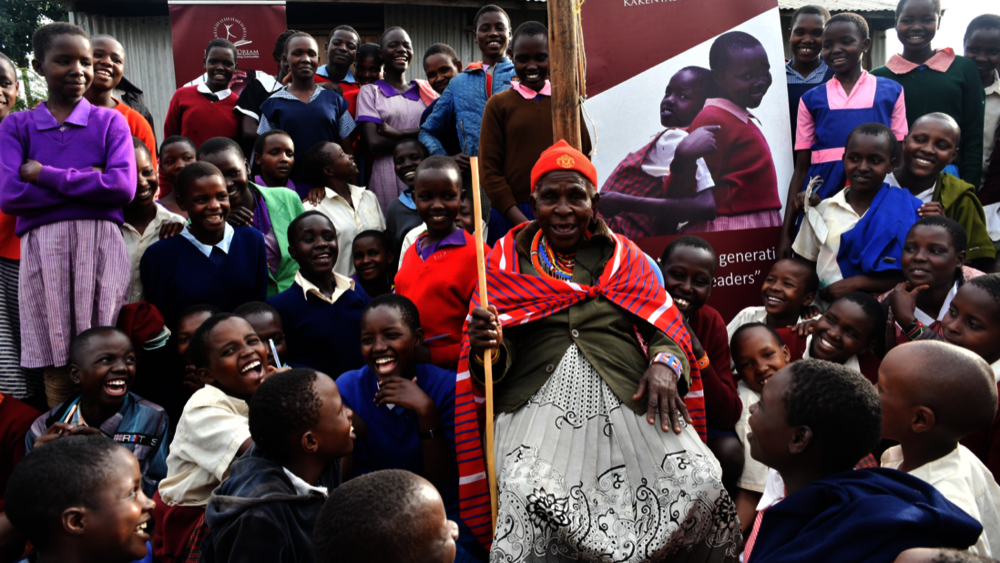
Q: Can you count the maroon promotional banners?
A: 2